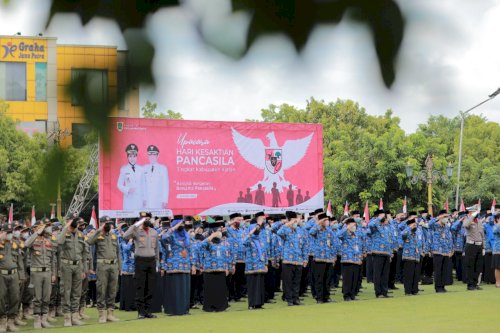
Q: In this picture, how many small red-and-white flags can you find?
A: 13